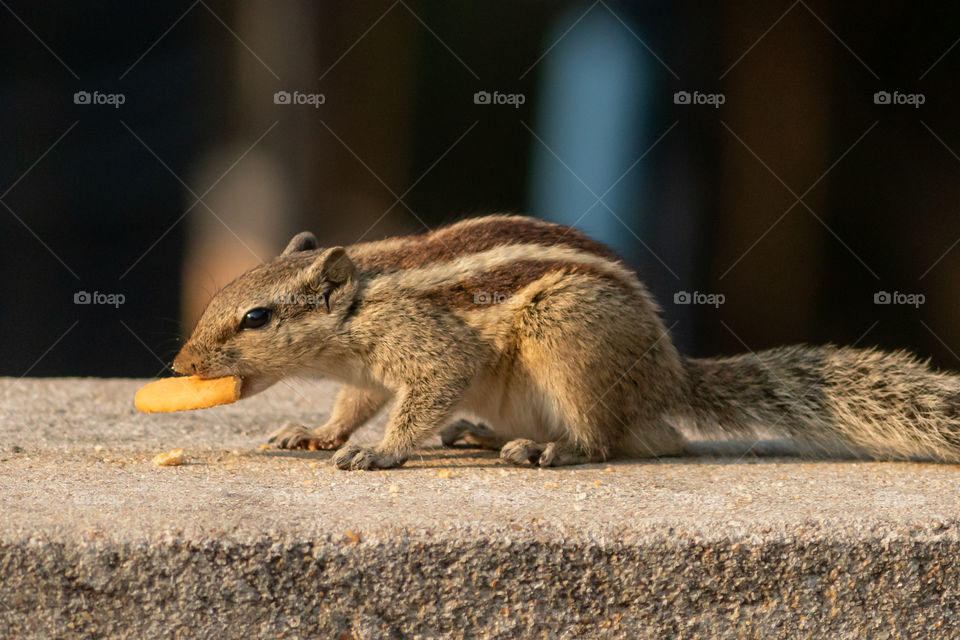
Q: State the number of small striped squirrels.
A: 1